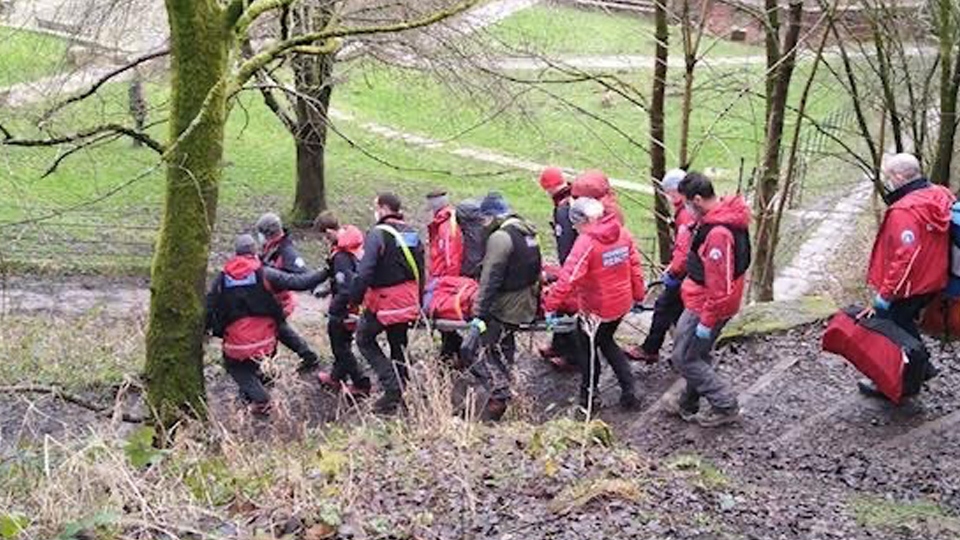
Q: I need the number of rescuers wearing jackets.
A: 11